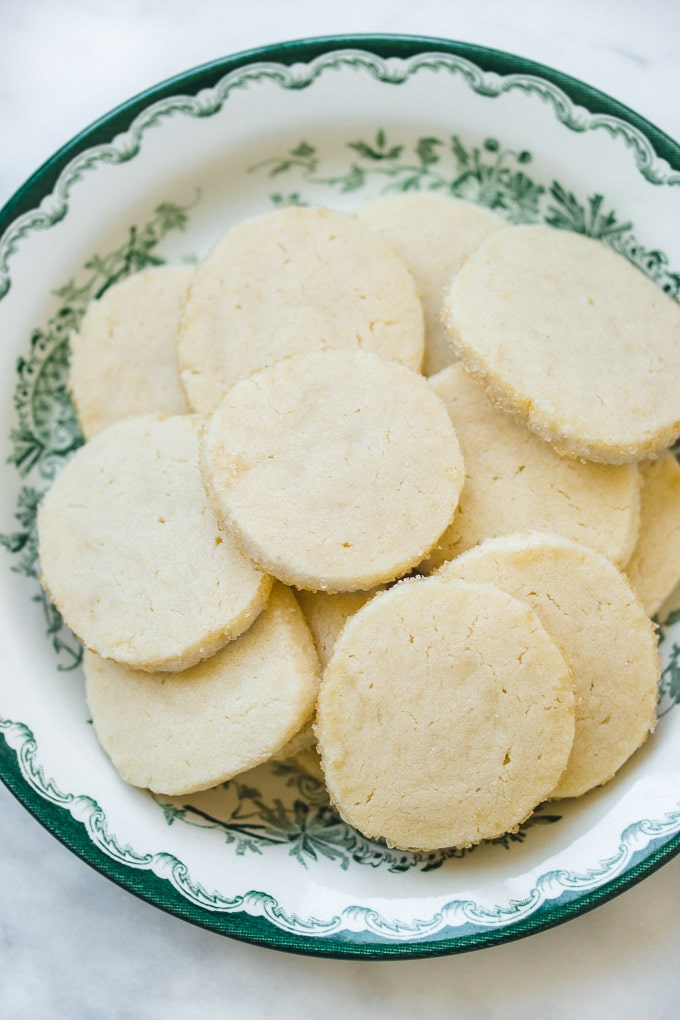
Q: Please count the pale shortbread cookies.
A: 12